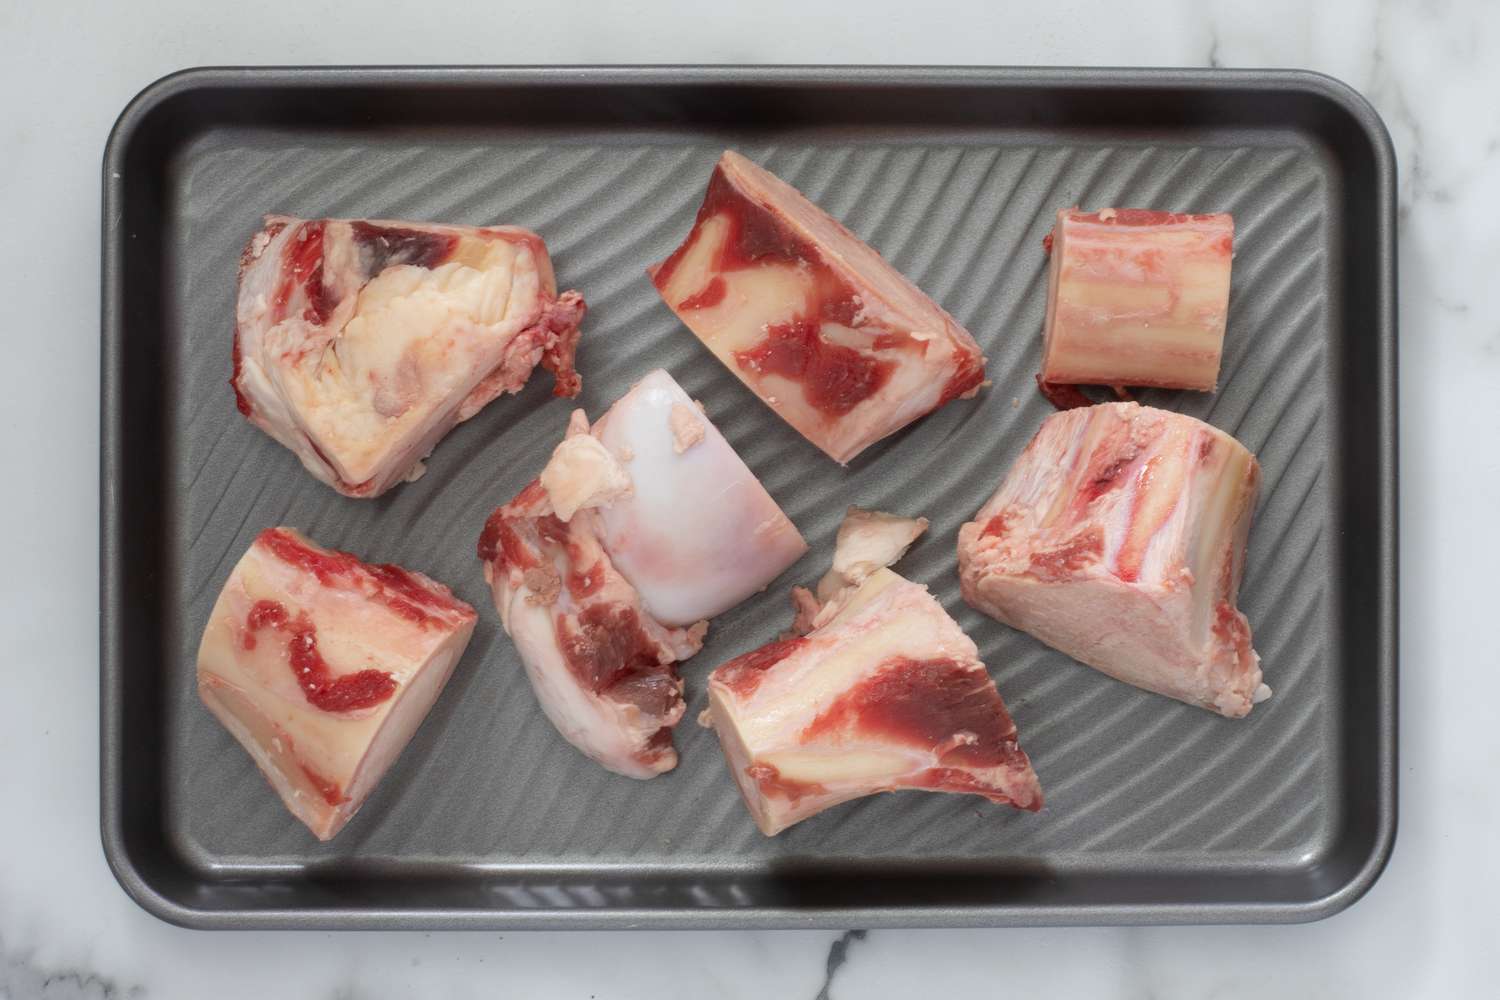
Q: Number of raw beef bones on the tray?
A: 7